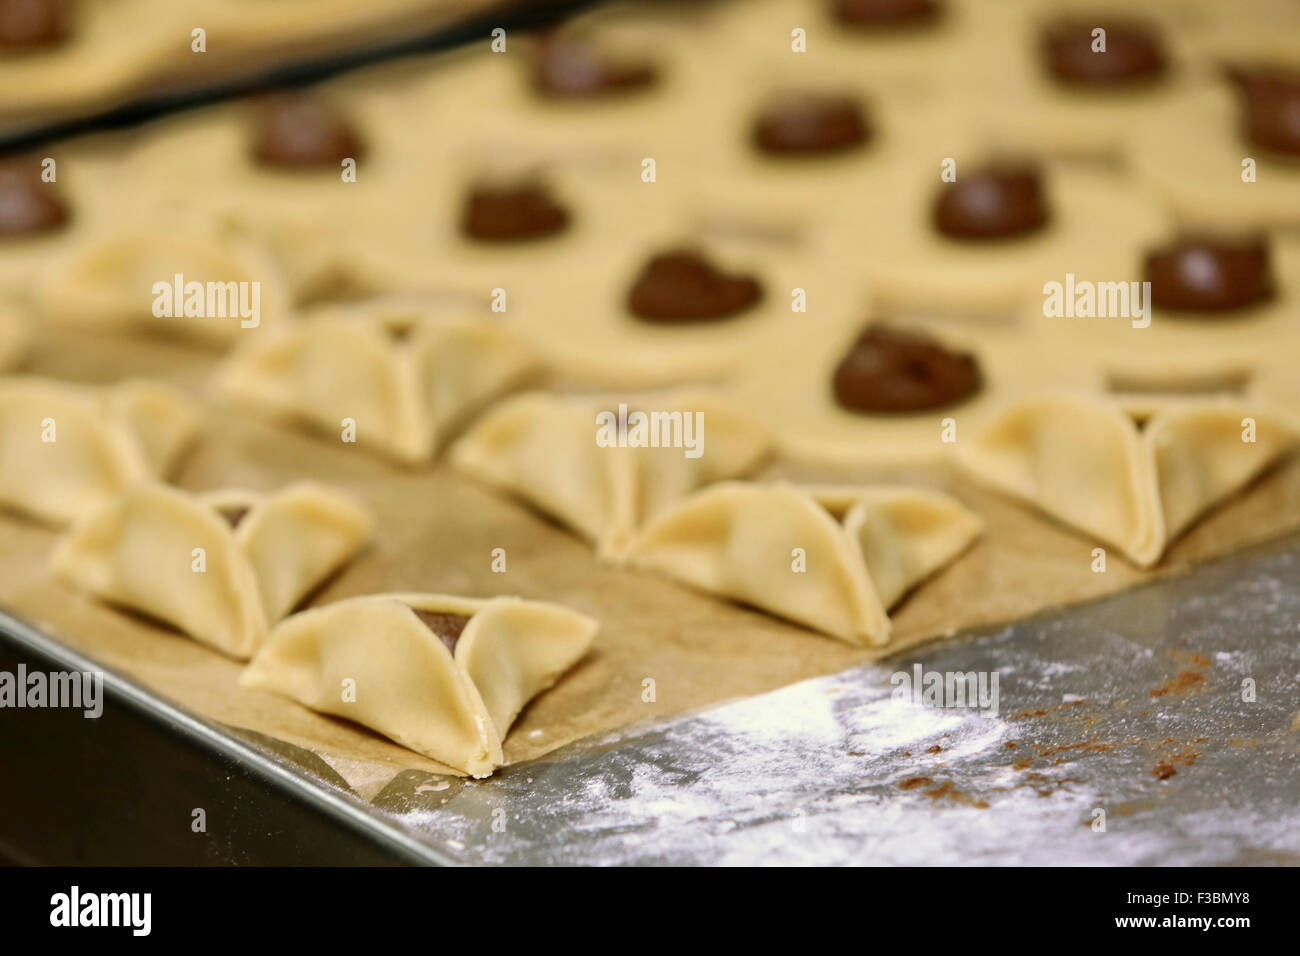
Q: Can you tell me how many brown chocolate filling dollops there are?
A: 13